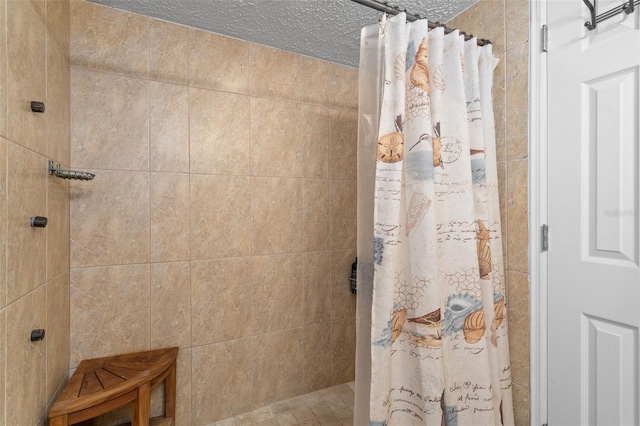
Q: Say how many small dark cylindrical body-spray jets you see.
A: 3